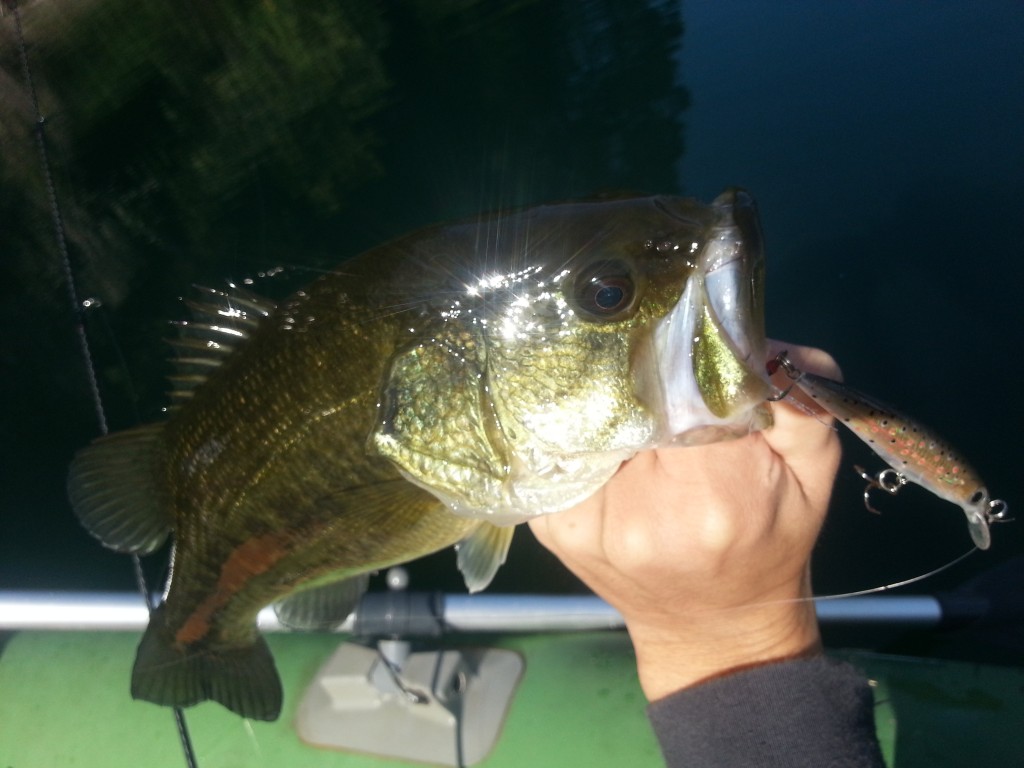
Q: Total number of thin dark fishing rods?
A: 1